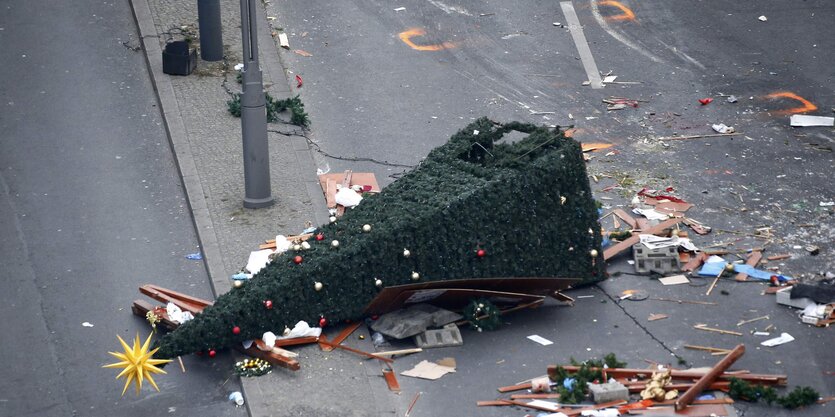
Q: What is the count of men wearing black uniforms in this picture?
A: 0